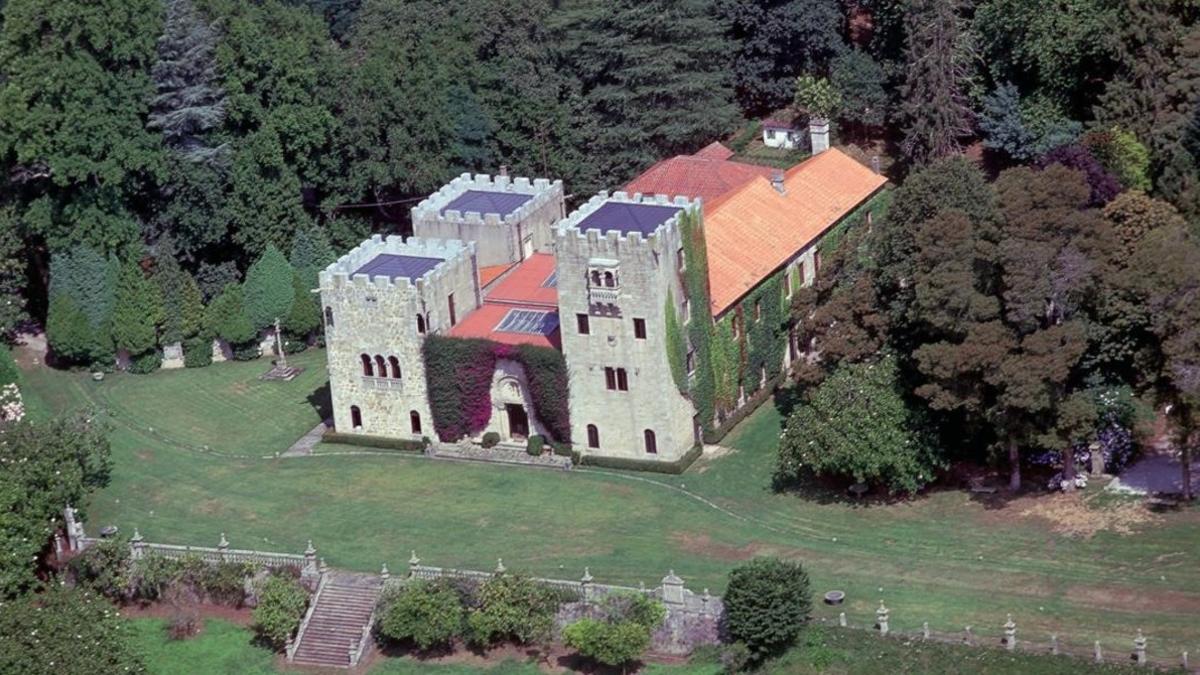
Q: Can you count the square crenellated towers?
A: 3